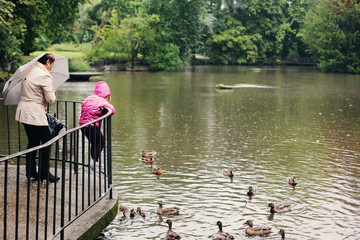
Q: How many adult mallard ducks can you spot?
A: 12